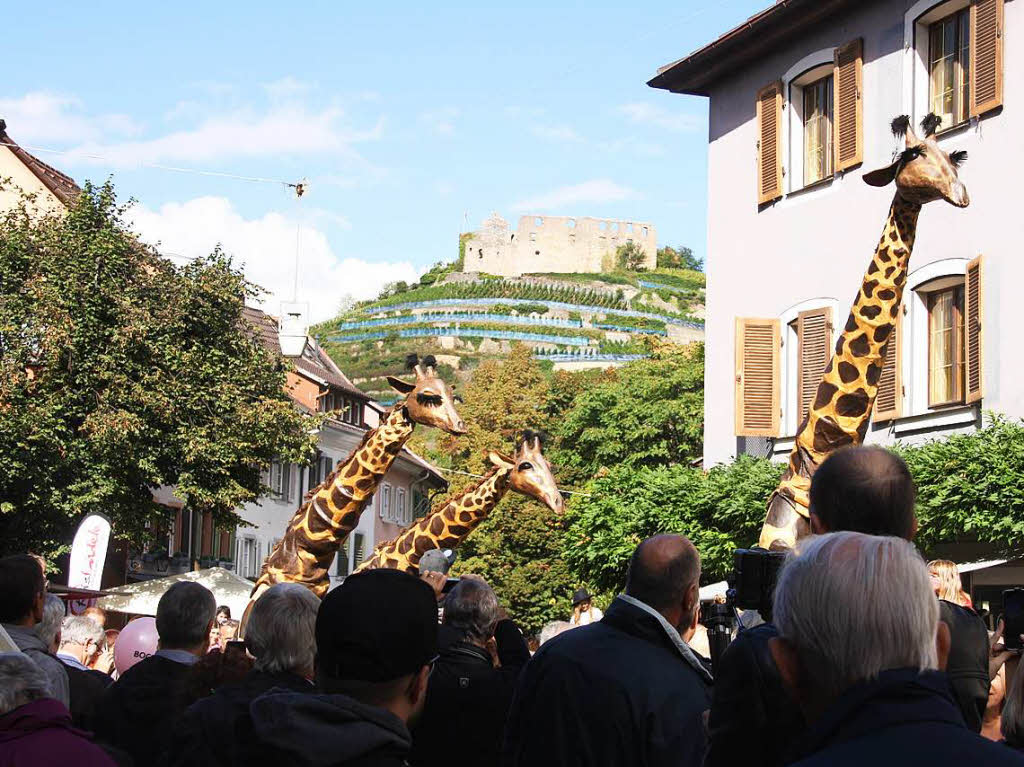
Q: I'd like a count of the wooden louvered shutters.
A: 7